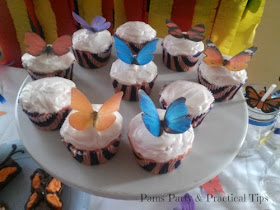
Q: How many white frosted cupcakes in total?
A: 10